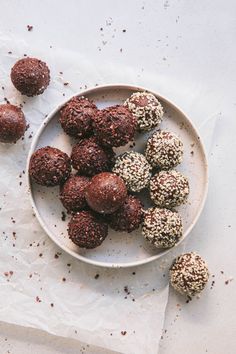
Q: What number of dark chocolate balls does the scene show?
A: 10